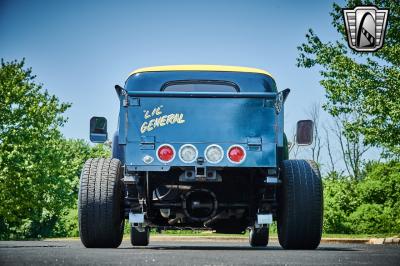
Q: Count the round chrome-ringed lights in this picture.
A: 4